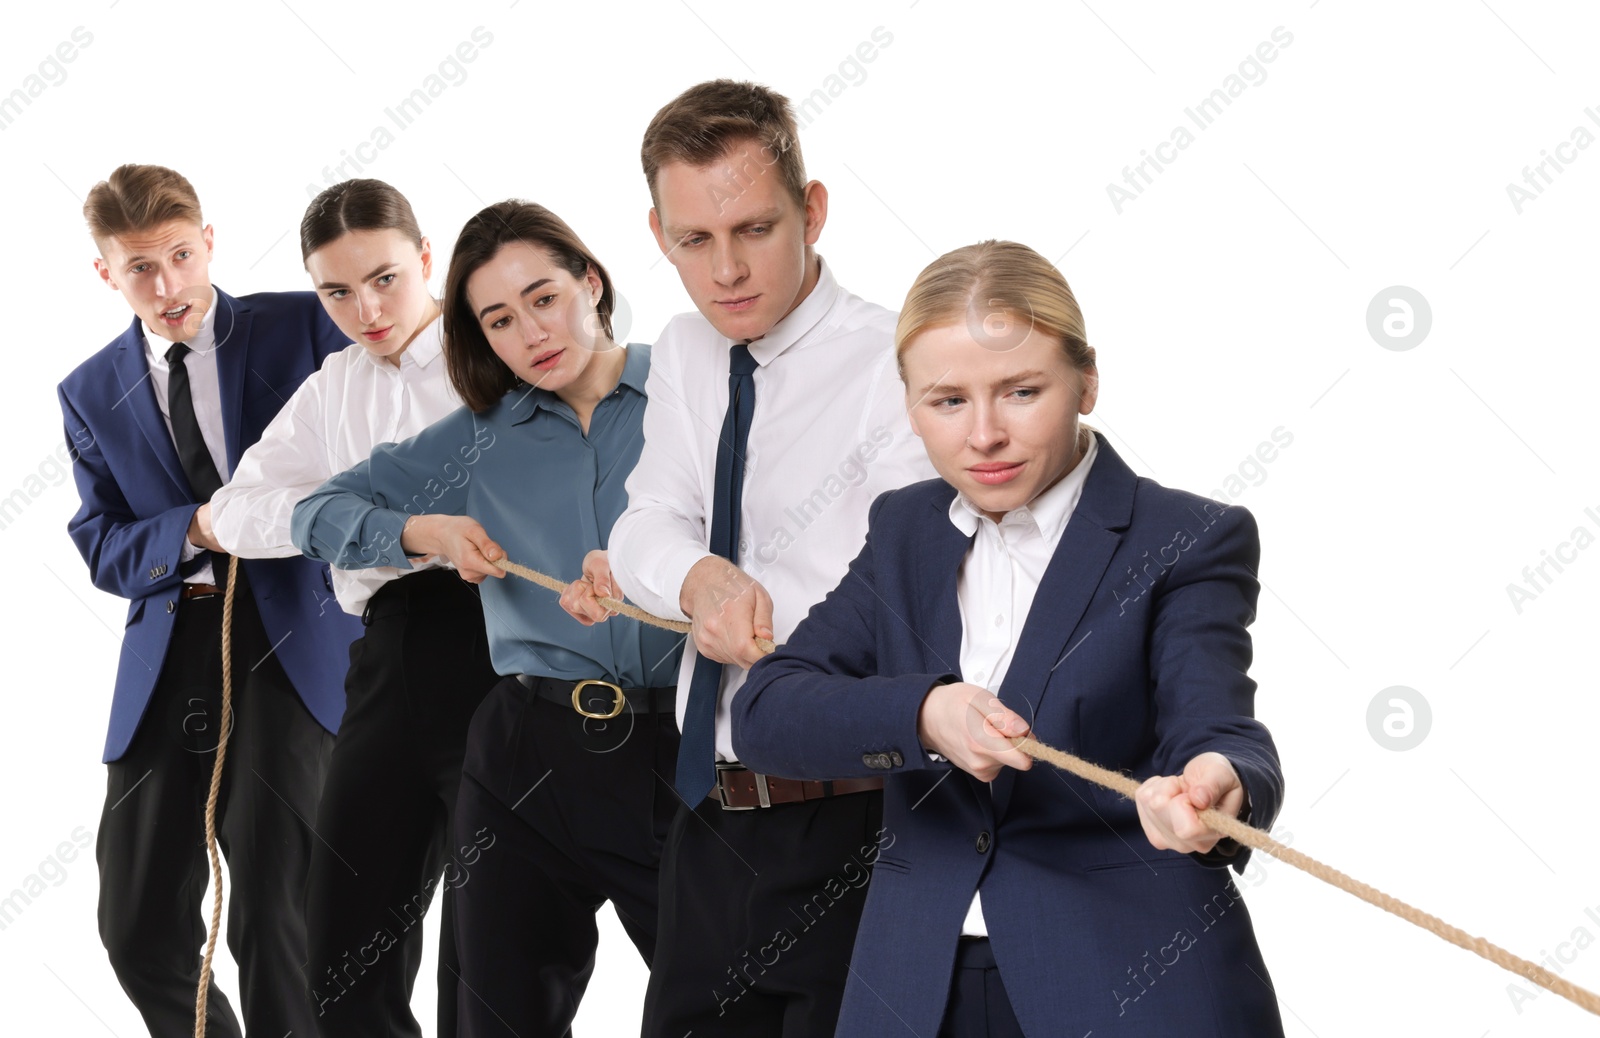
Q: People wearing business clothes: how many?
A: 5